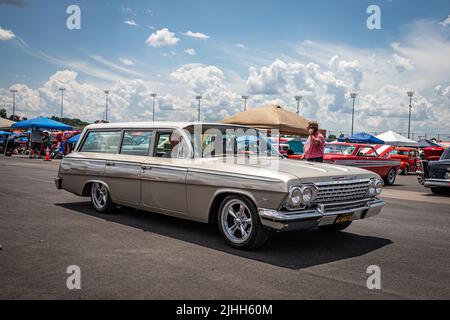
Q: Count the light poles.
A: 9